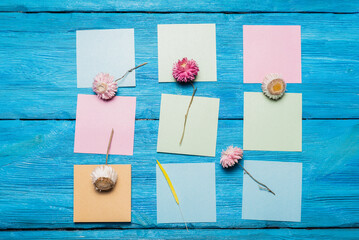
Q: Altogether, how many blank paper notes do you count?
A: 9